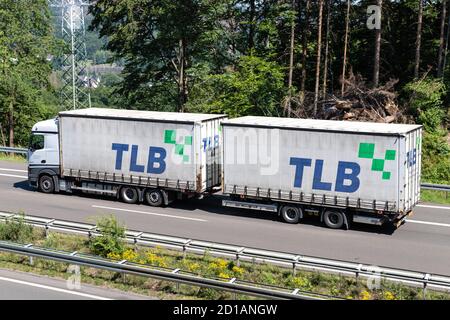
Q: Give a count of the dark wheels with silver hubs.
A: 5